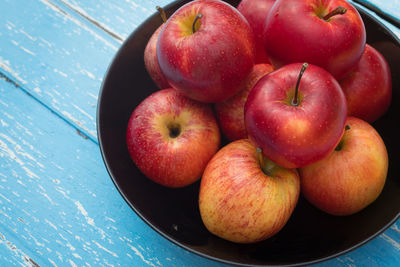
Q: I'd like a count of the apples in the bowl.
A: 10